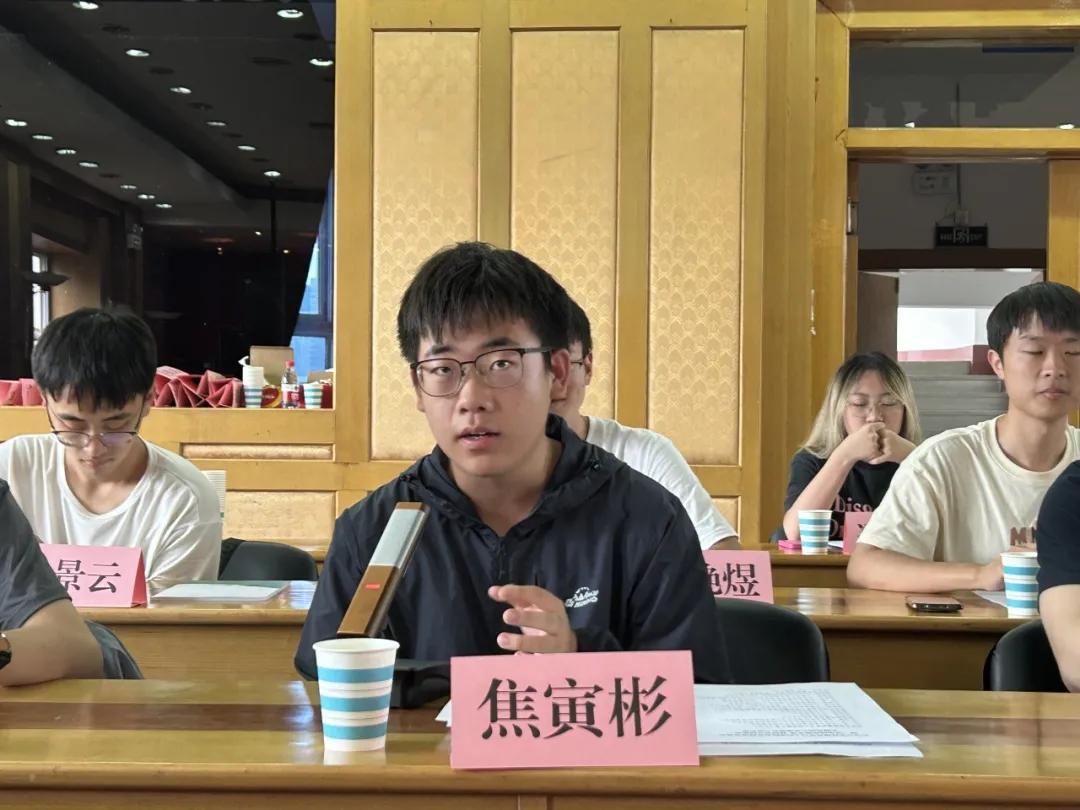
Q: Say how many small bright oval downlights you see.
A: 15